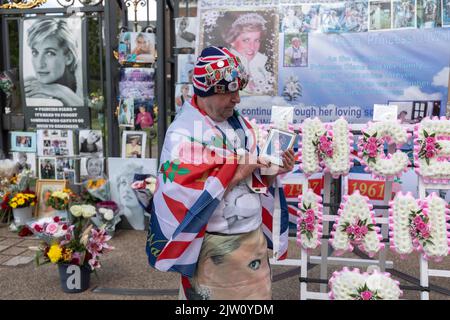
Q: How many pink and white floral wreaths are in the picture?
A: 7